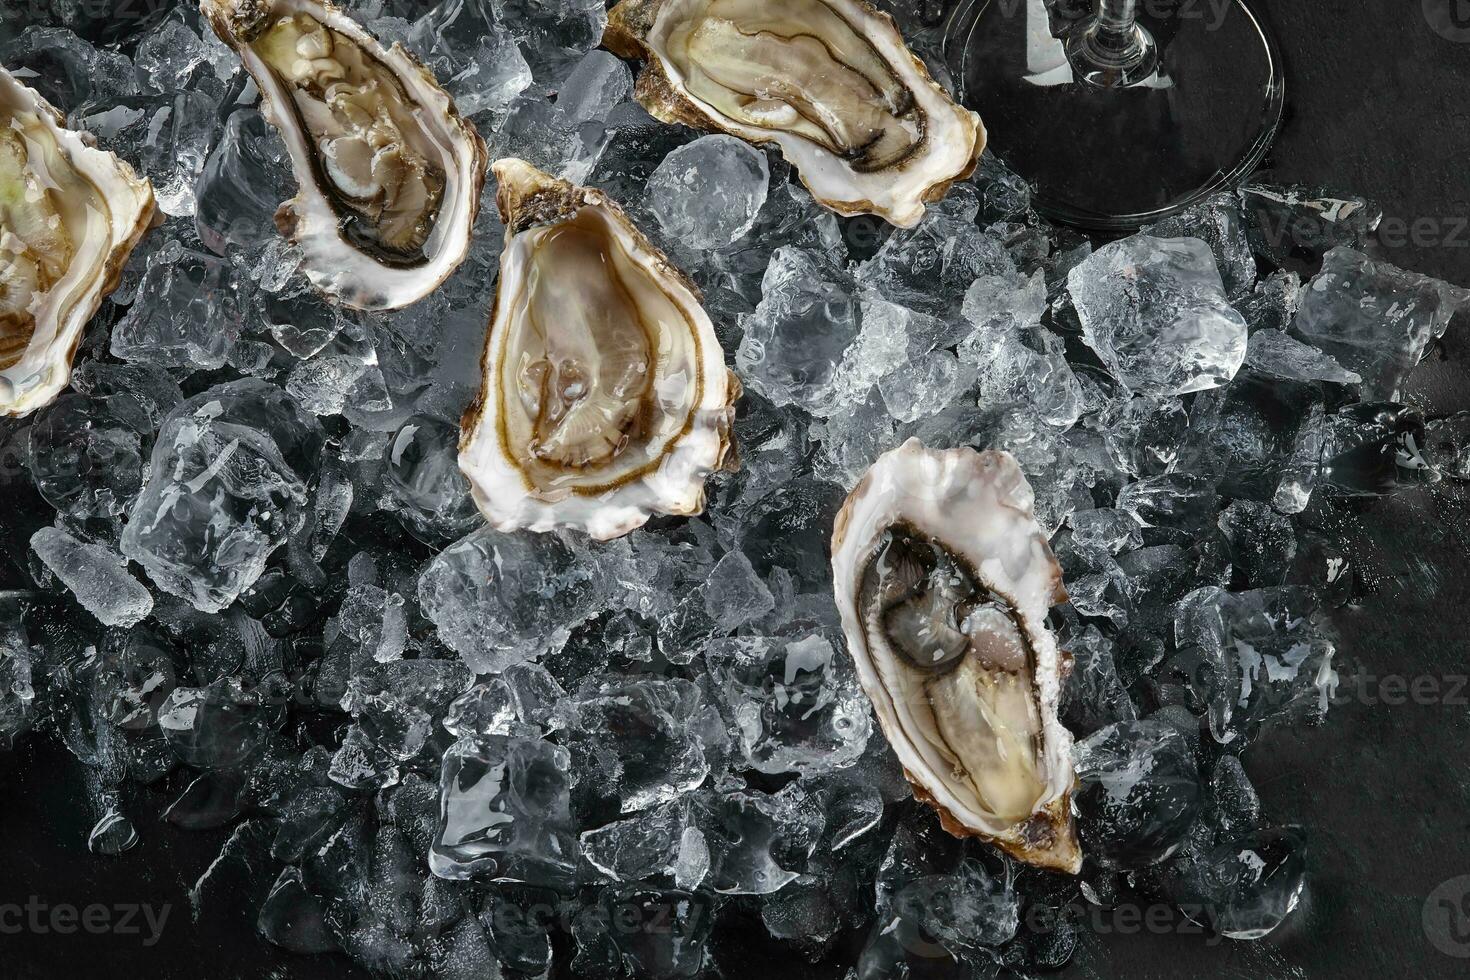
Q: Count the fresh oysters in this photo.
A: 5